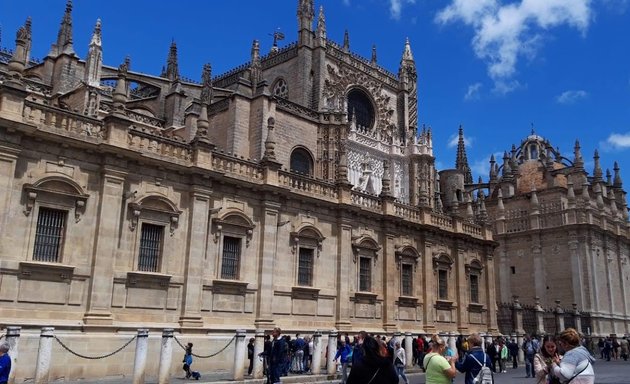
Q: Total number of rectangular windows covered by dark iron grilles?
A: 8